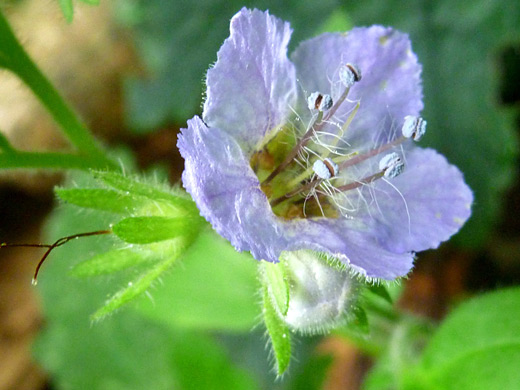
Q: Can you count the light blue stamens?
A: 5